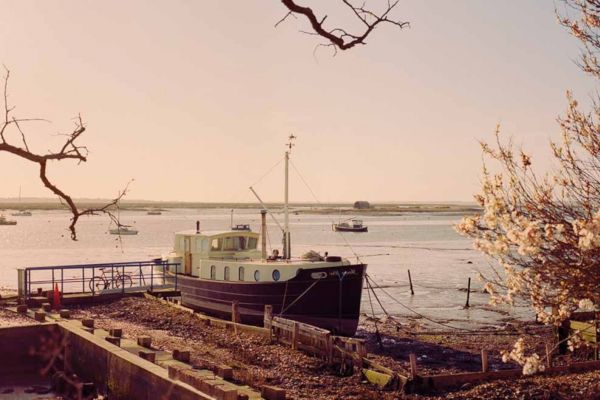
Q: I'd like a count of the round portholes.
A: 2